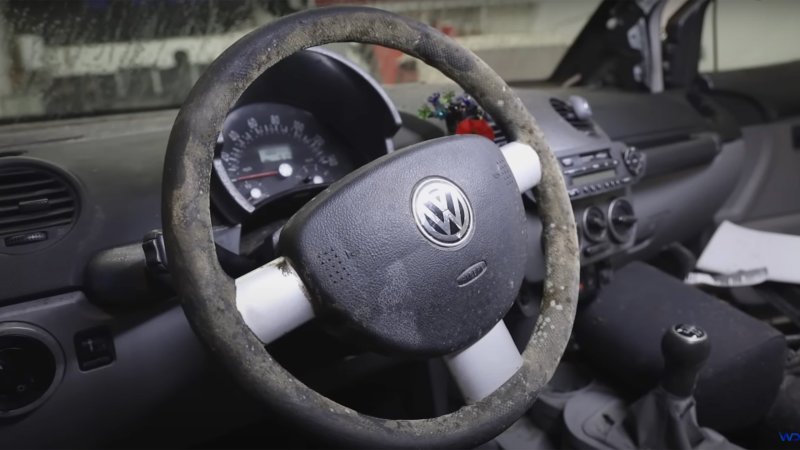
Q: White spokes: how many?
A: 3